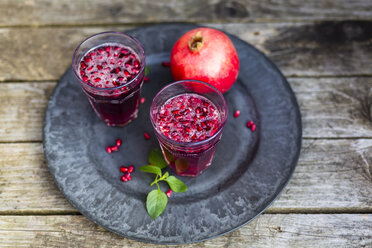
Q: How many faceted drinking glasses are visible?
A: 2